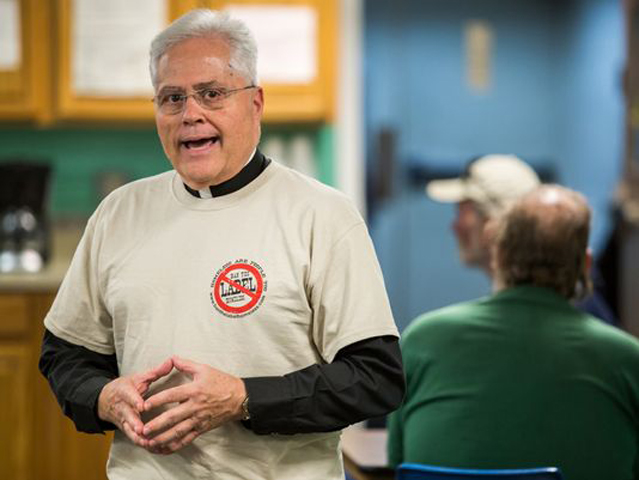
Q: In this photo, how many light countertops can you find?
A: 1